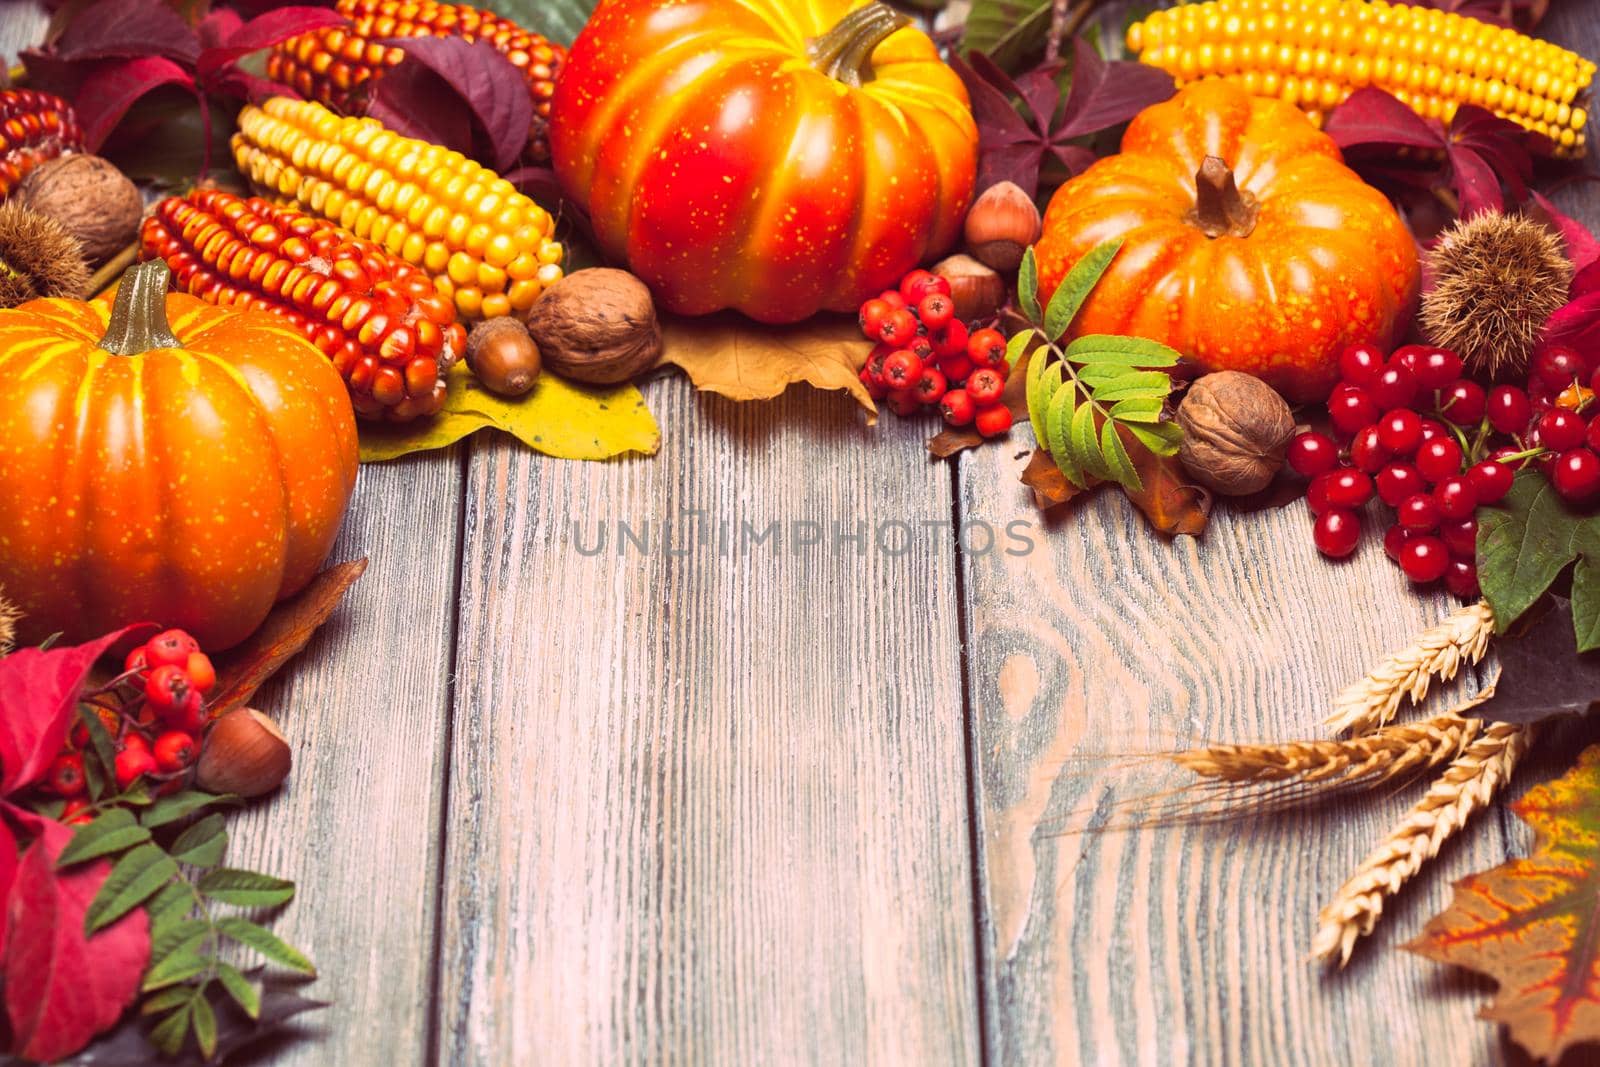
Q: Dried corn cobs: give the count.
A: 5